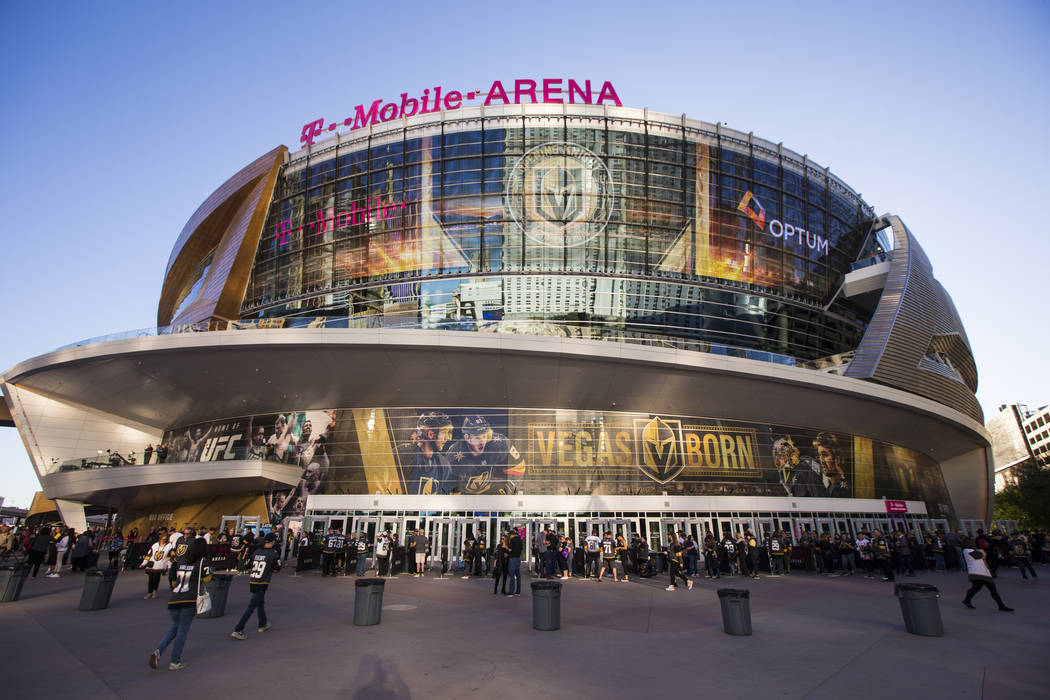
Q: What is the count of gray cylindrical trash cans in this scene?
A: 7